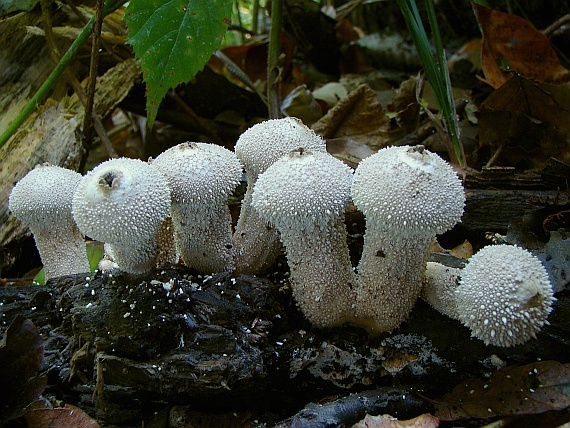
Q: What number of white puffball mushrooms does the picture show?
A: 7